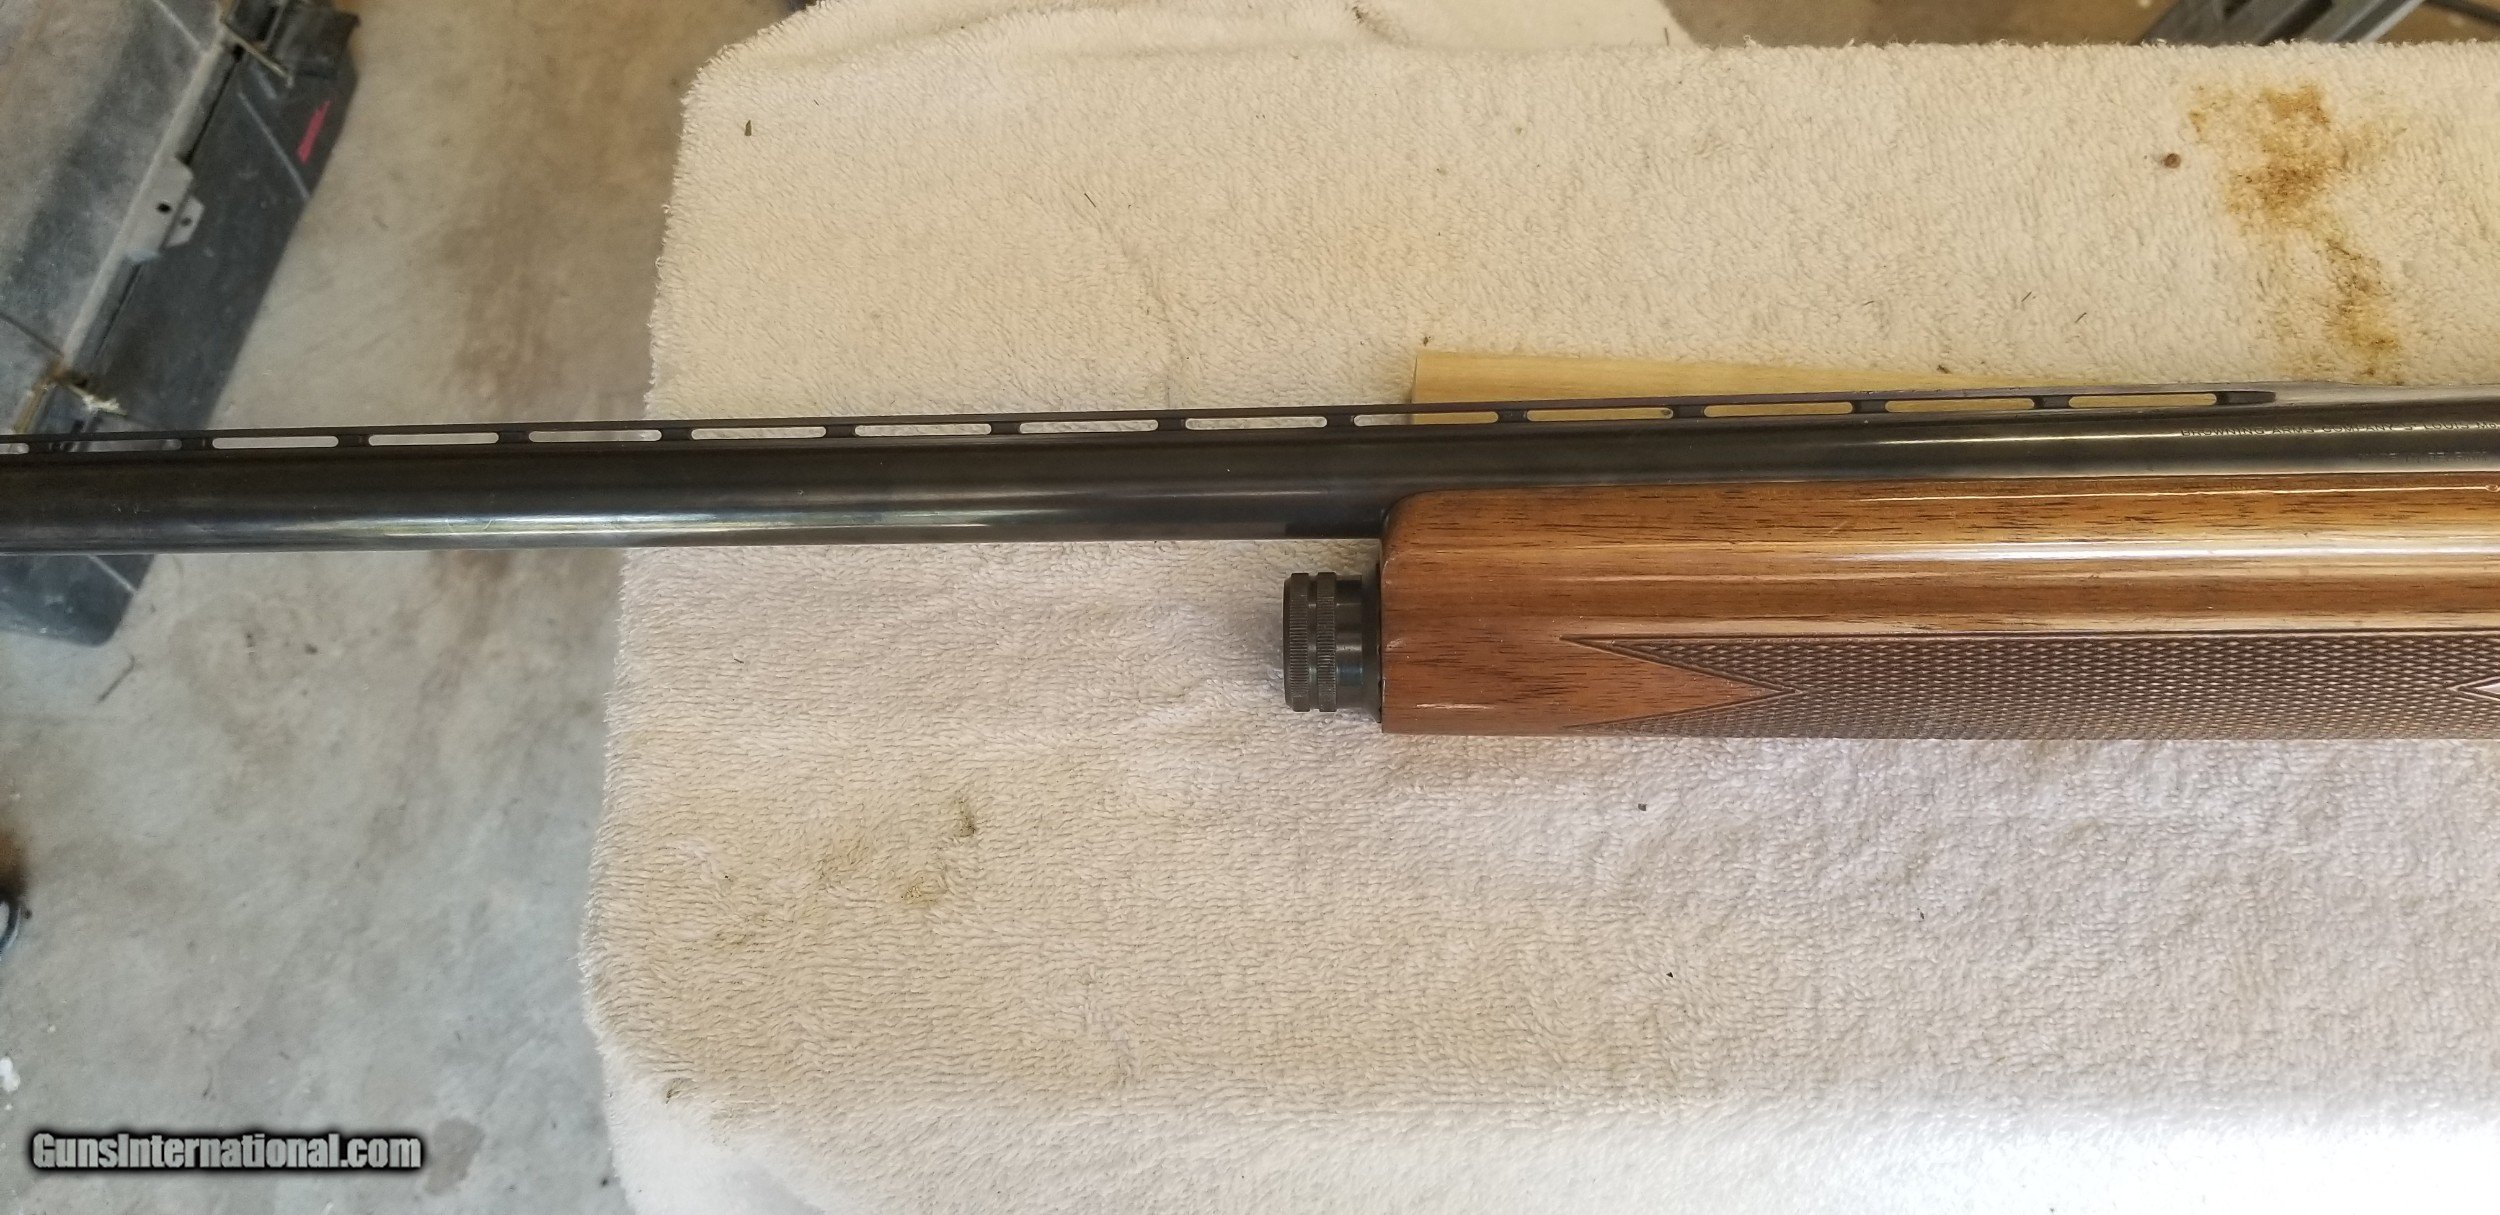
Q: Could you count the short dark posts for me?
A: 14